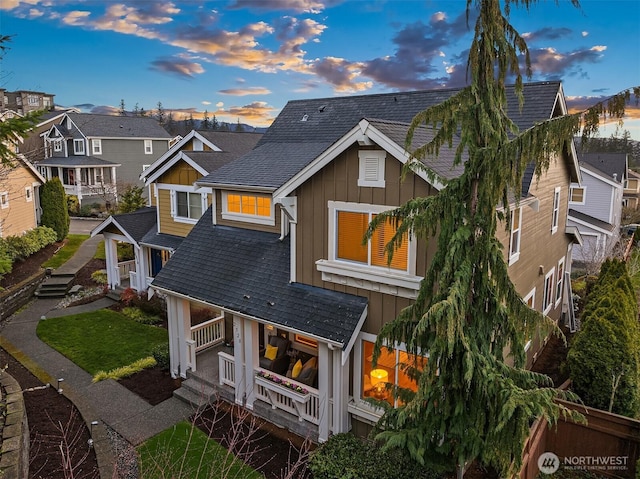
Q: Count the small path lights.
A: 2